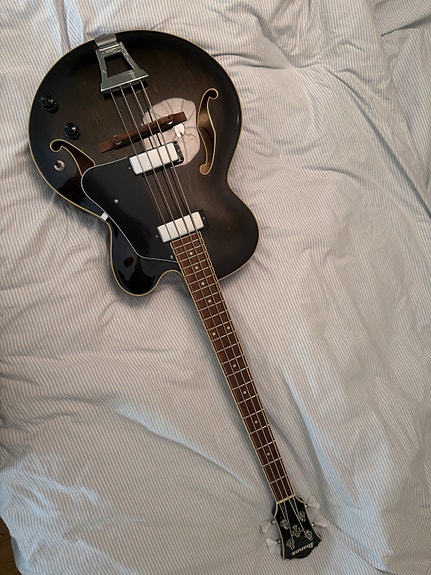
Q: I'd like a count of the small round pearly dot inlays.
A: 10